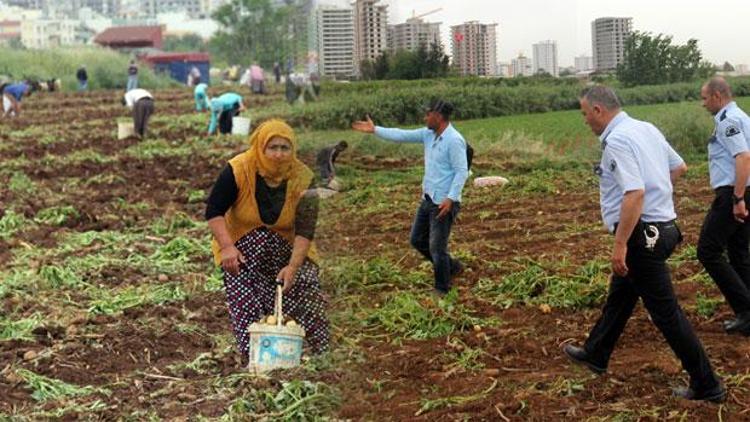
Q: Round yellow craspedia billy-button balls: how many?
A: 0